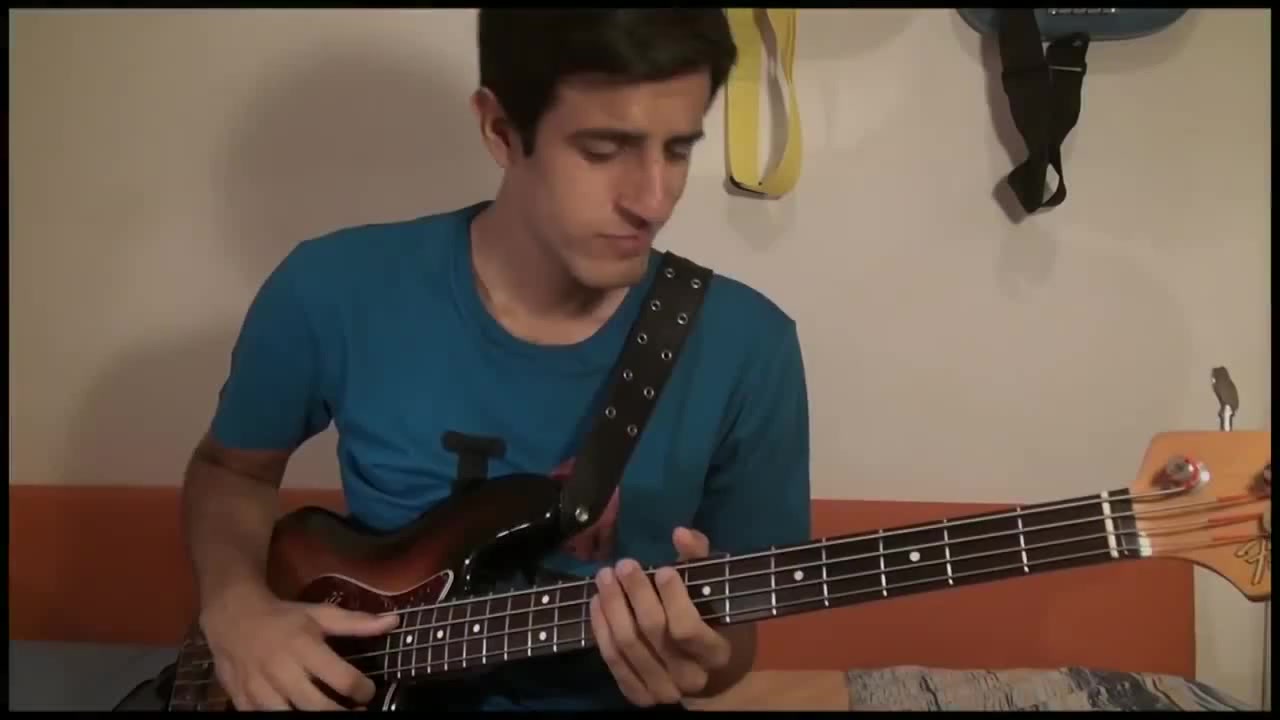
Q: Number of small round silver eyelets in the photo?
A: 10